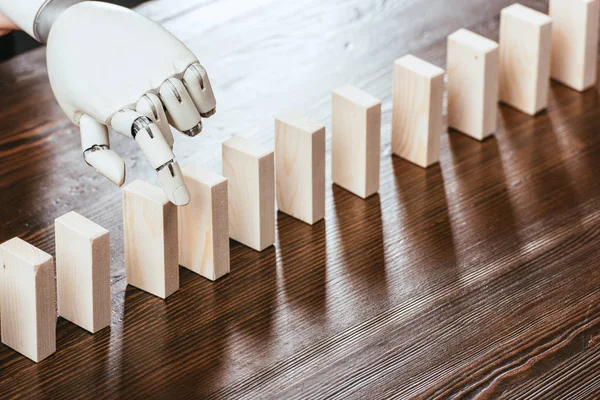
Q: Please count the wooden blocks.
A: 11